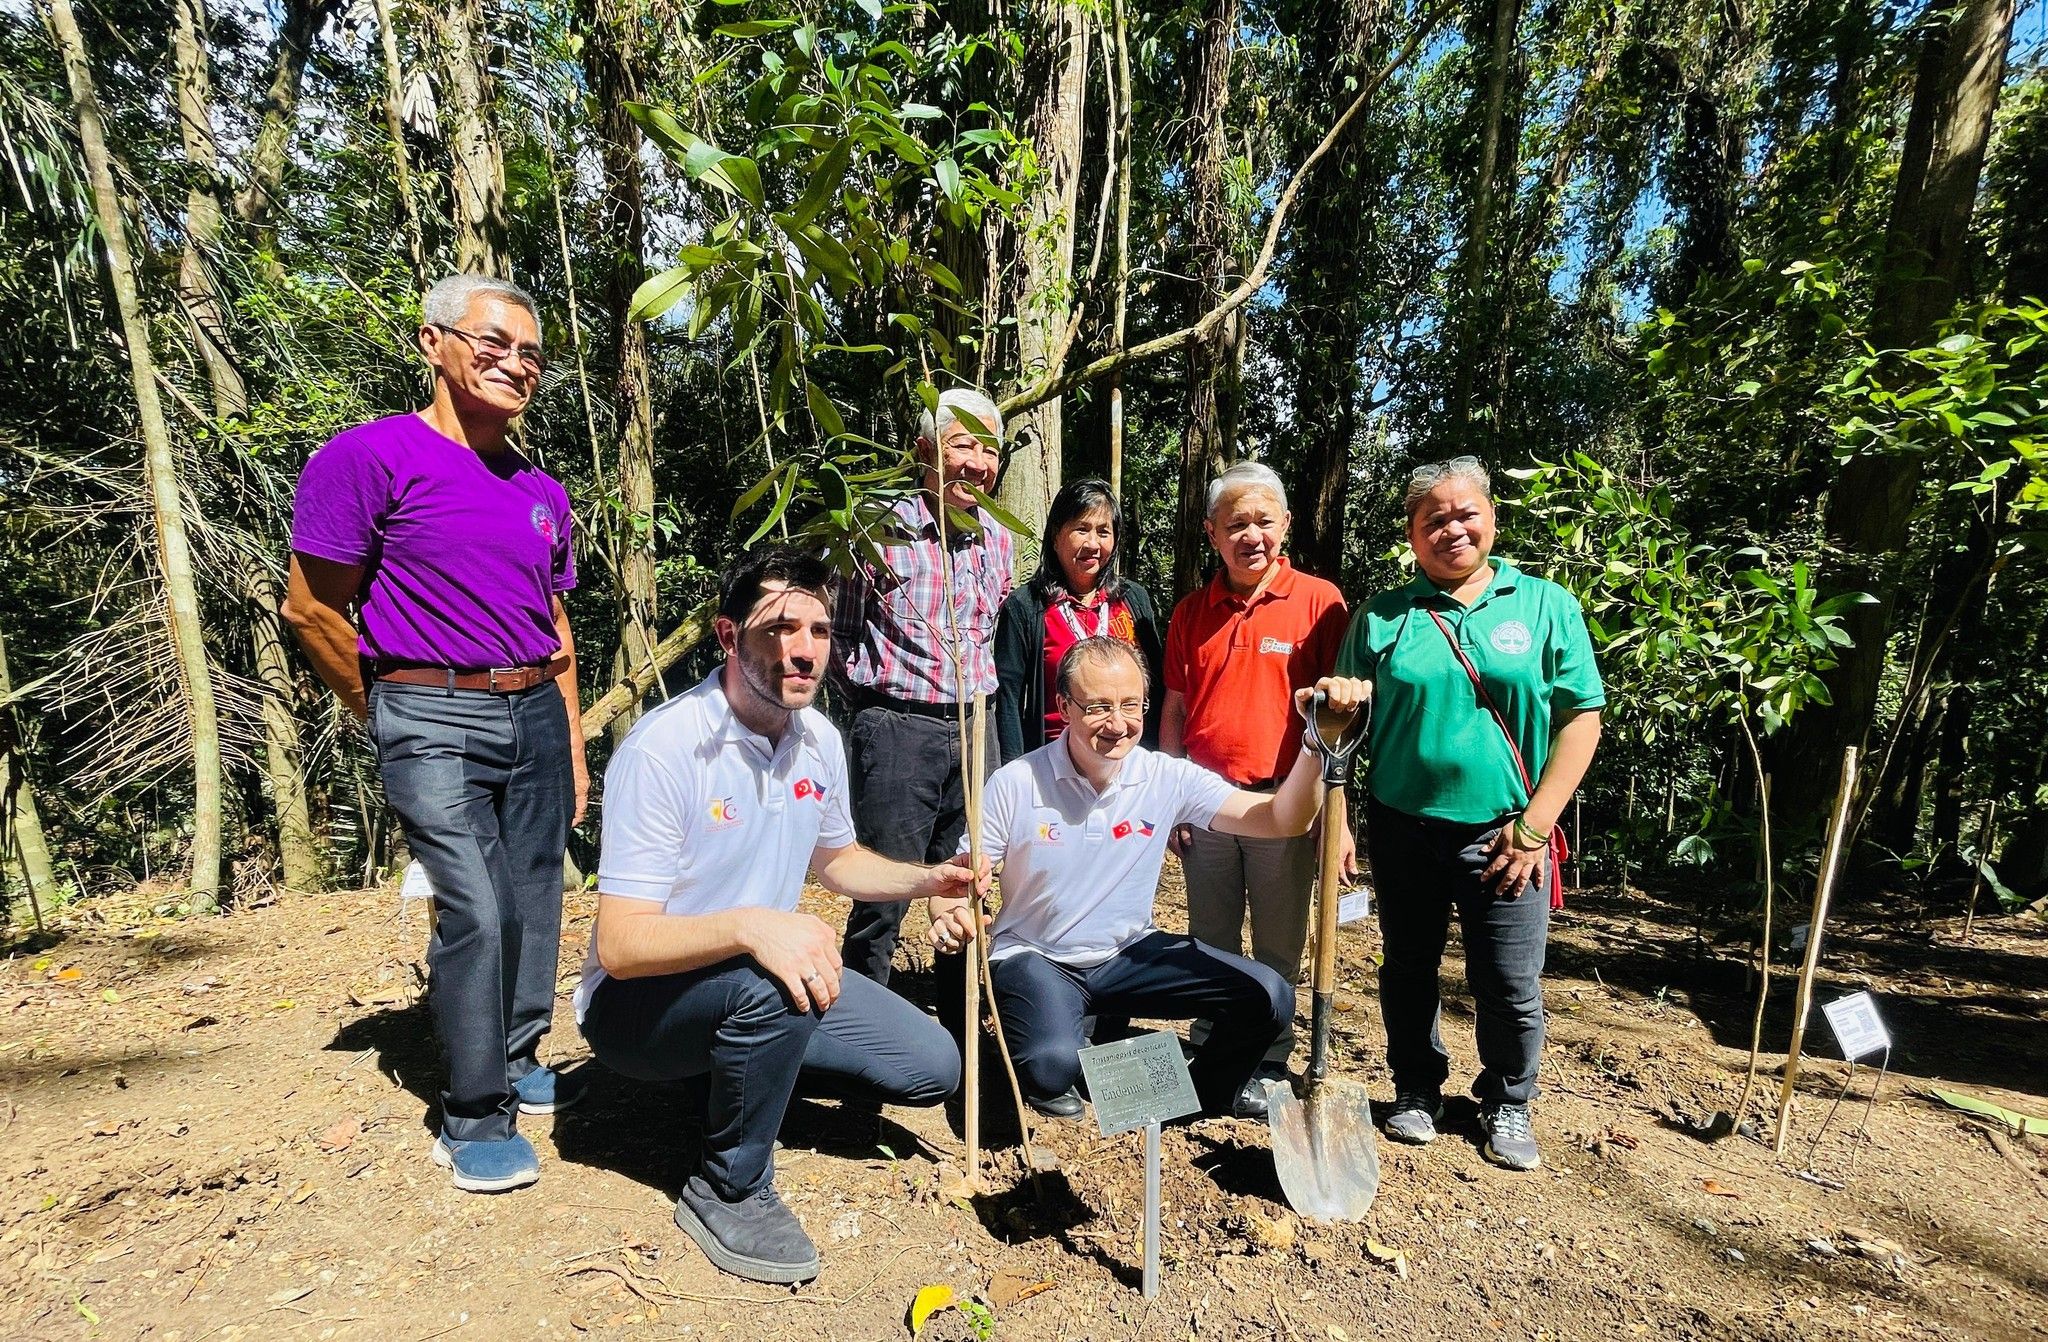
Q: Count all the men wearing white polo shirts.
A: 2